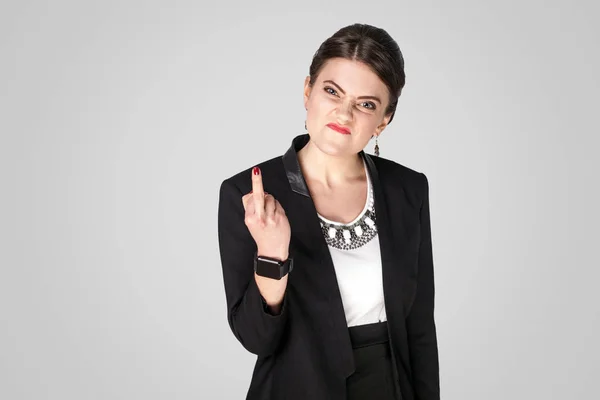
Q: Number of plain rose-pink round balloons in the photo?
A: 0